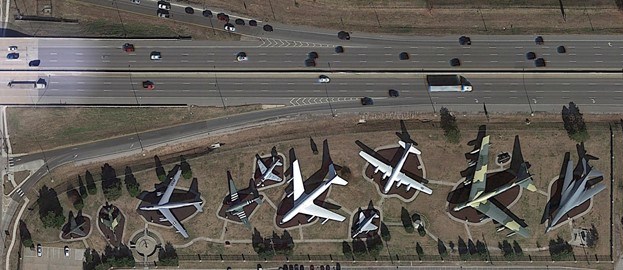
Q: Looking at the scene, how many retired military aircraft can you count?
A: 10